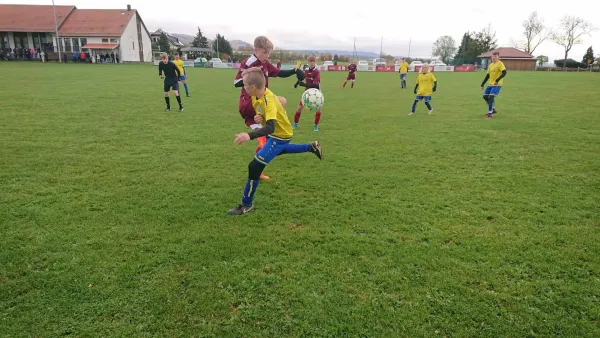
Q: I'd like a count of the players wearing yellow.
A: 5